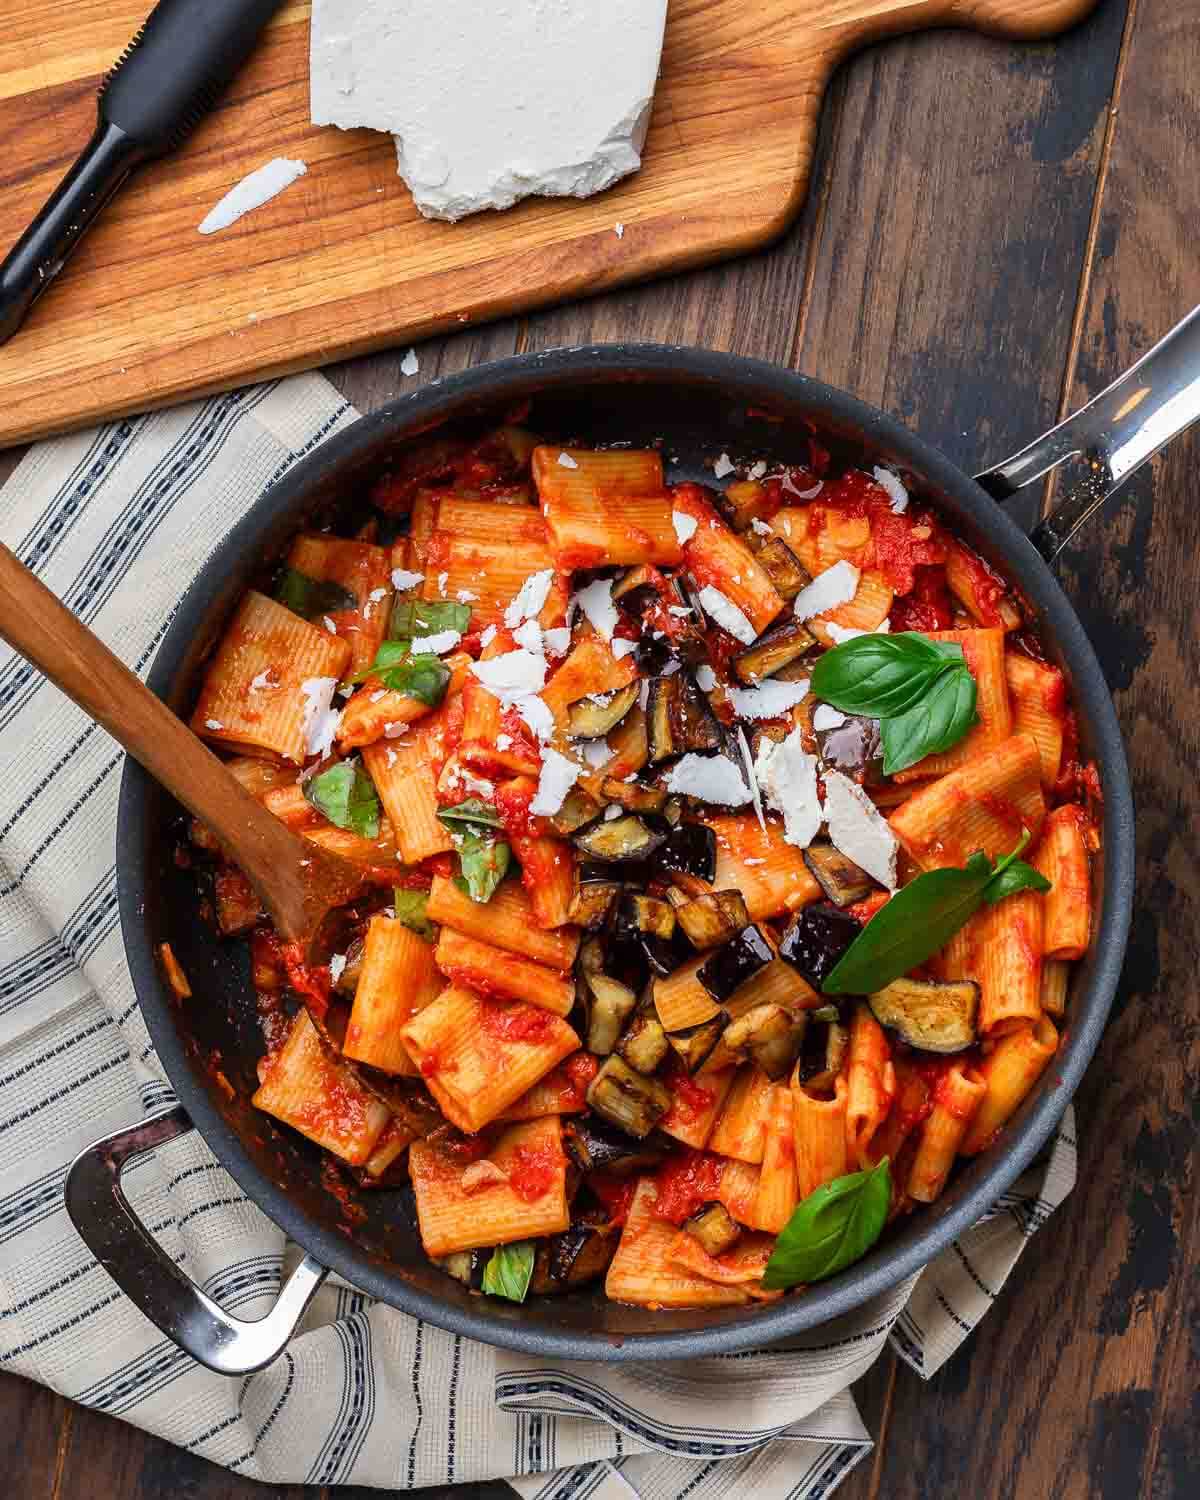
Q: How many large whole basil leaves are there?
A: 4